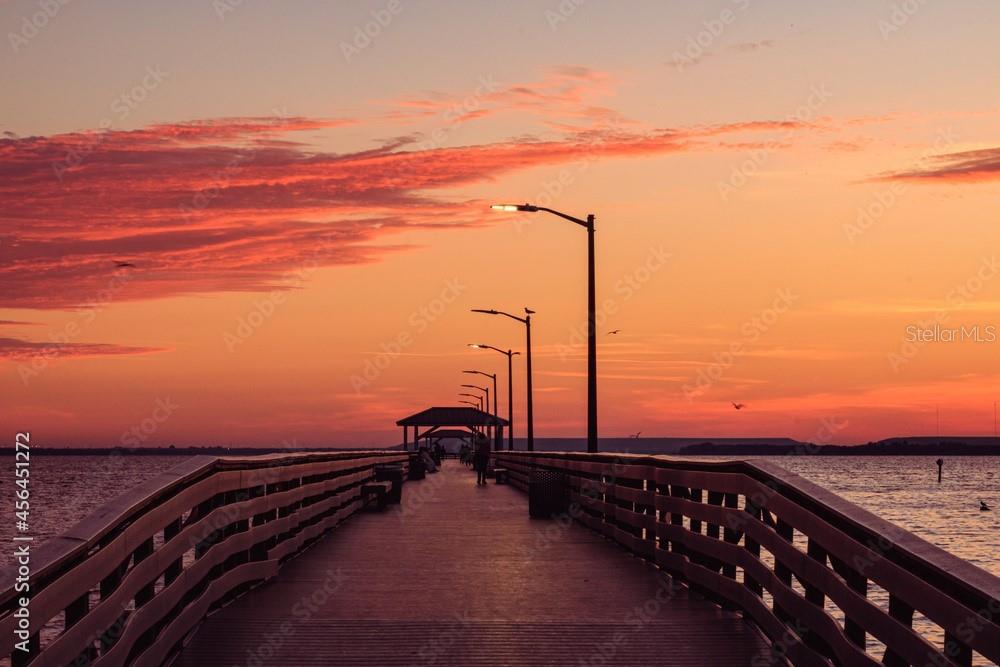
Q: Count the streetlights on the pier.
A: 7